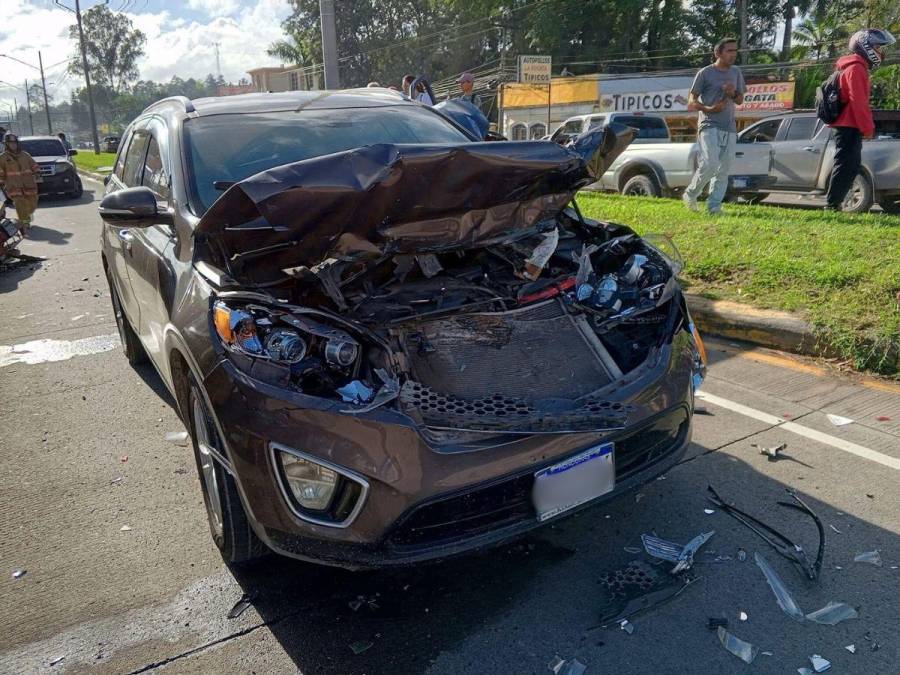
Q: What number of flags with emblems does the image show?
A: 0